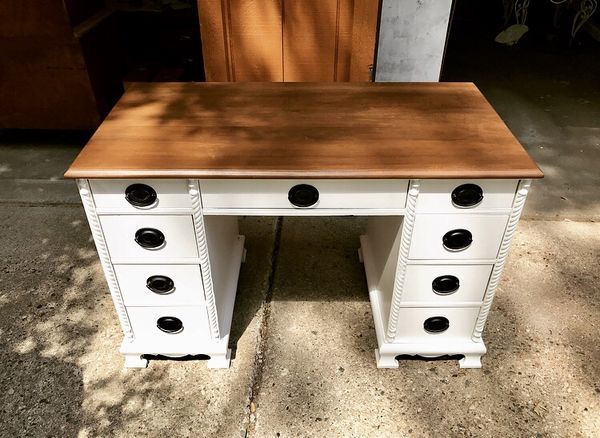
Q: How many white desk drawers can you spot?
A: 9